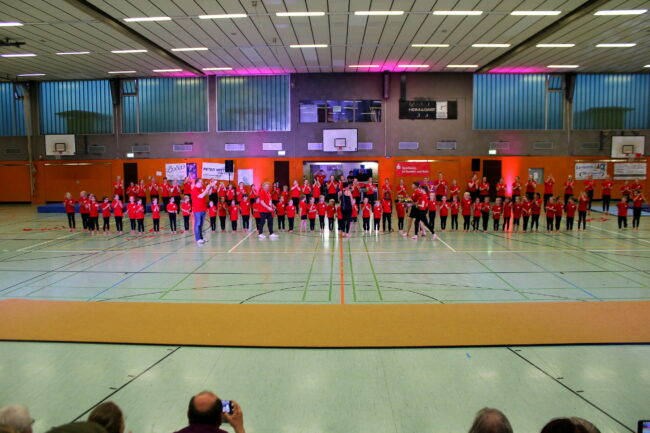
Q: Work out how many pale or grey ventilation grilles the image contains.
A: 13